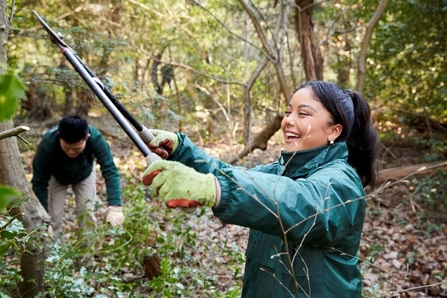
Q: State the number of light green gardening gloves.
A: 2